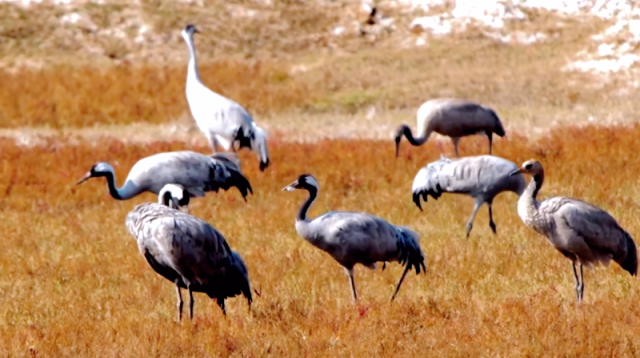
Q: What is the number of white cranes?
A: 1